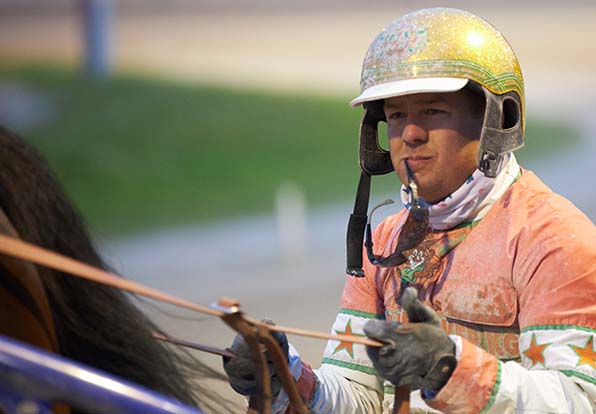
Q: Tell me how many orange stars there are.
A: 3